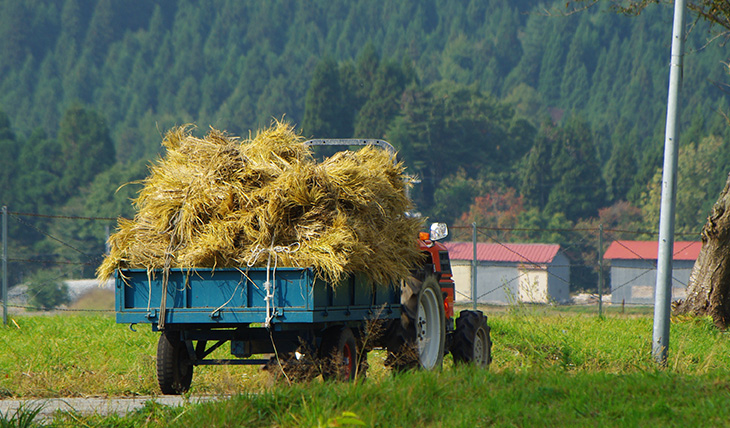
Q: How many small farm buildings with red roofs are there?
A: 2